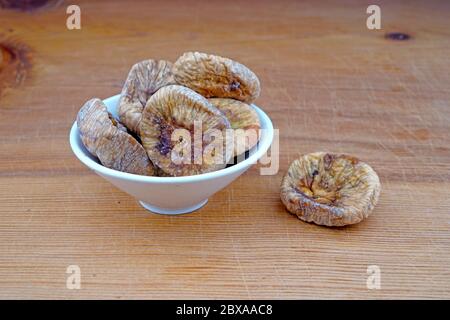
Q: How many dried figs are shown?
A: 6